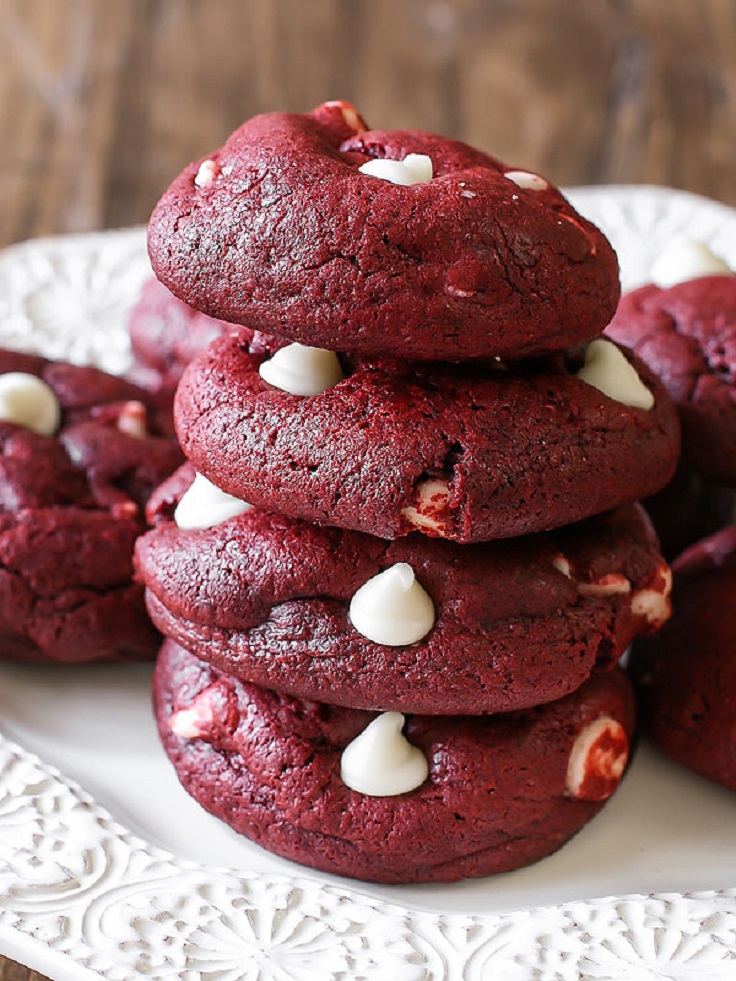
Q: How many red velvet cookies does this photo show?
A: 8